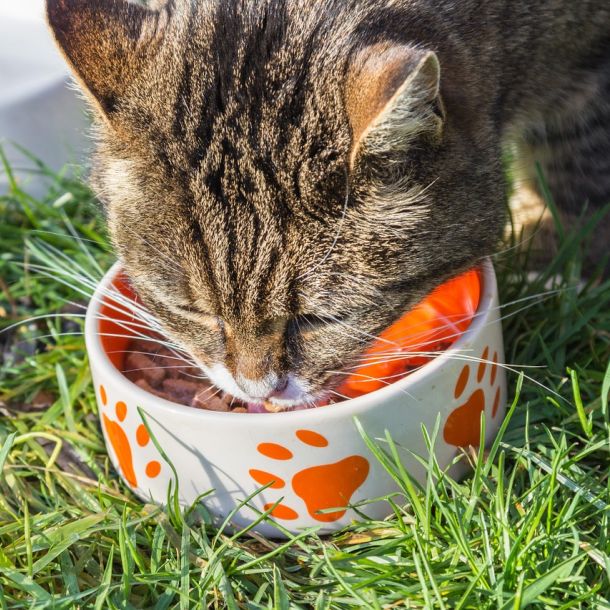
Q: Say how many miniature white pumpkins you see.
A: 0